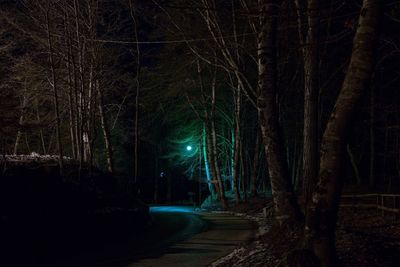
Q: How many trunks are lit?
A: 2